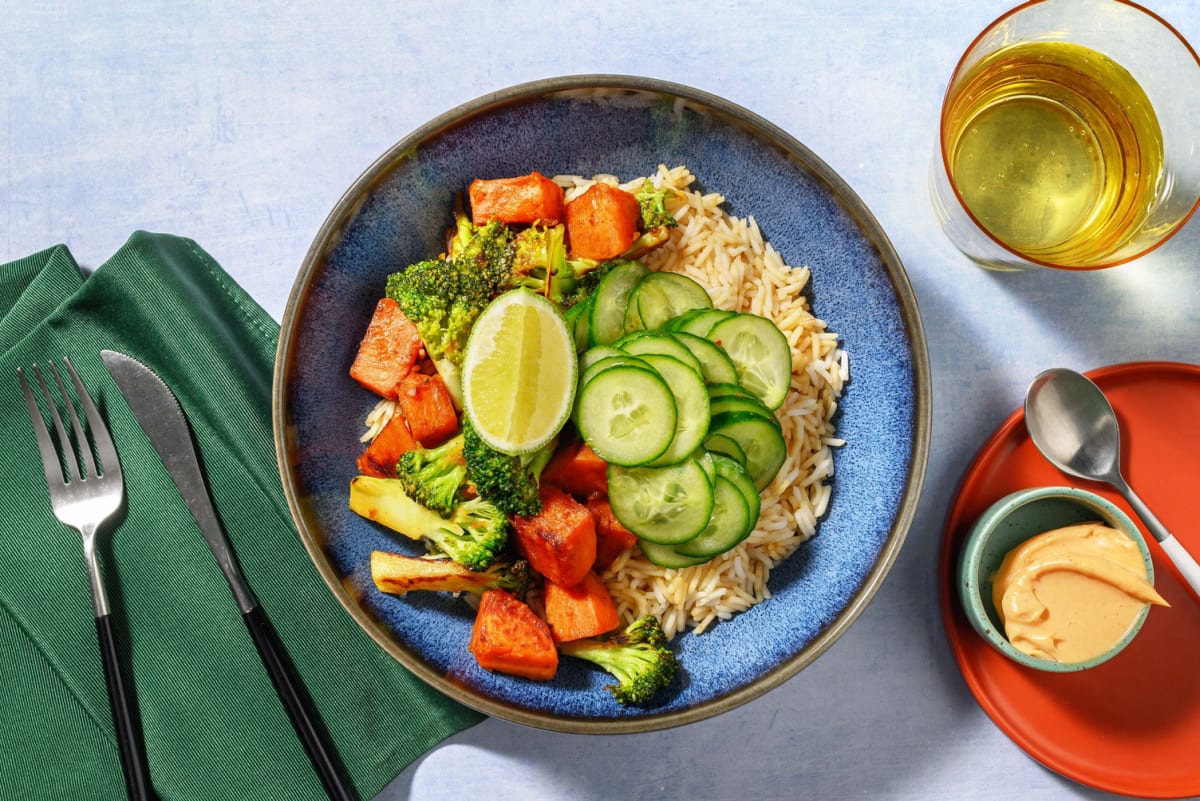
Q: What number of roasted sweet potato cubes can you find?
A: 10